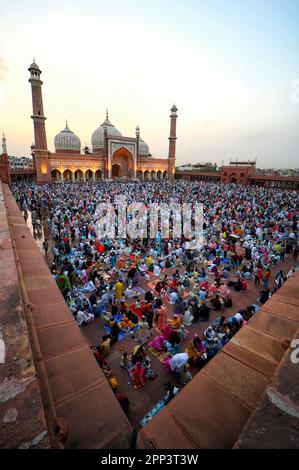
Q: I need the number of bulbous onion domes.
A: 3